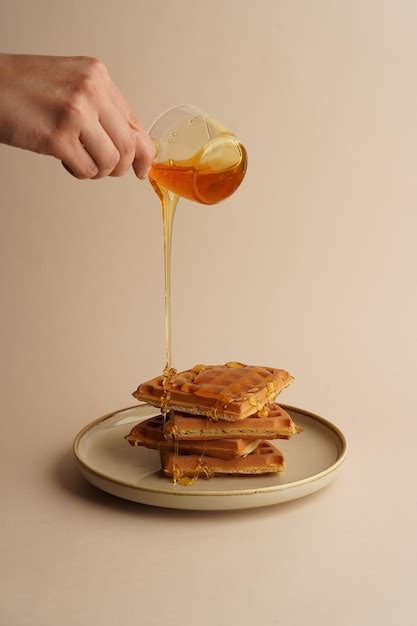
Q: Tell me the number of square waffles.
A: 4